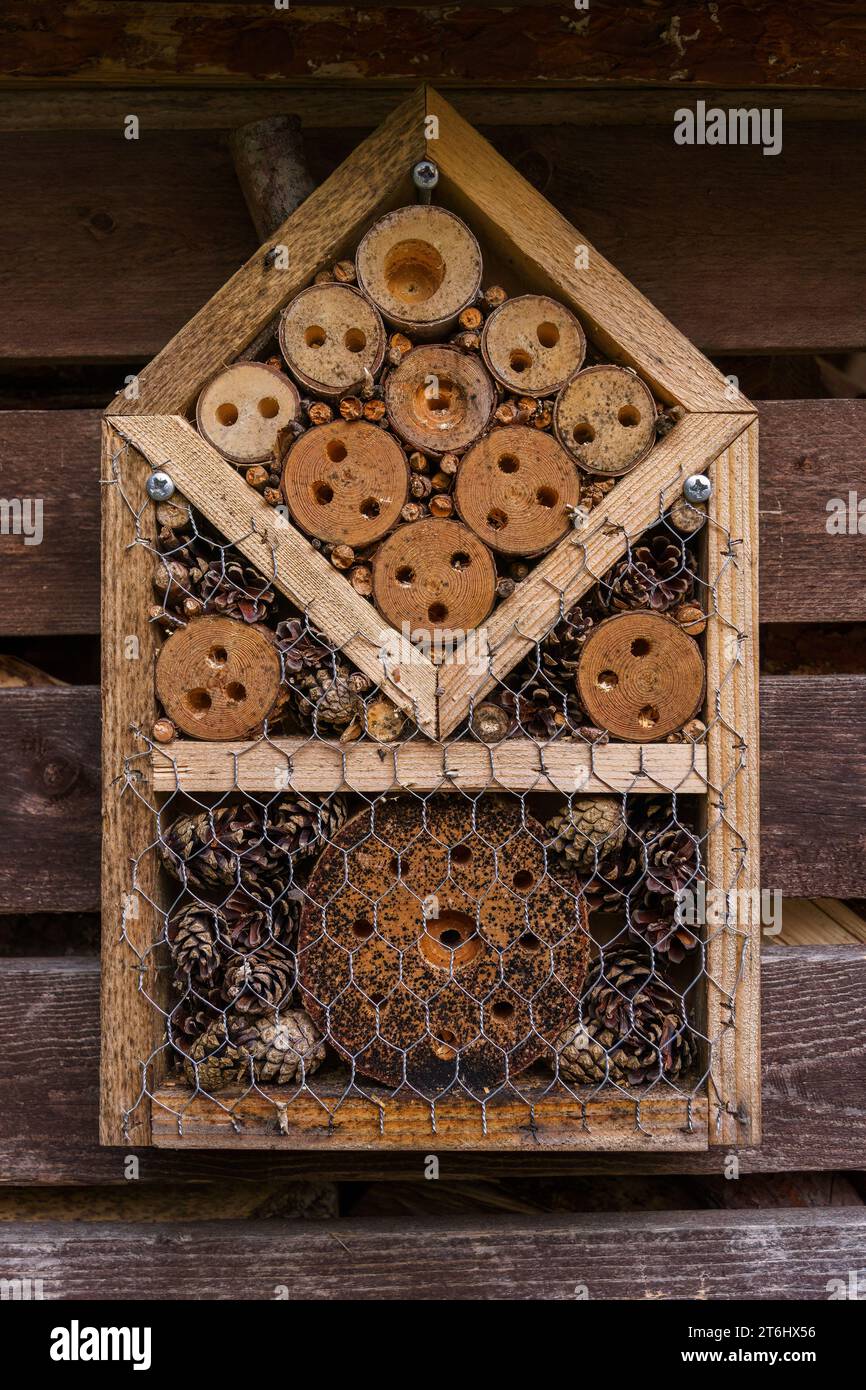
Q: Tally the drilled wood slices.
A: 12